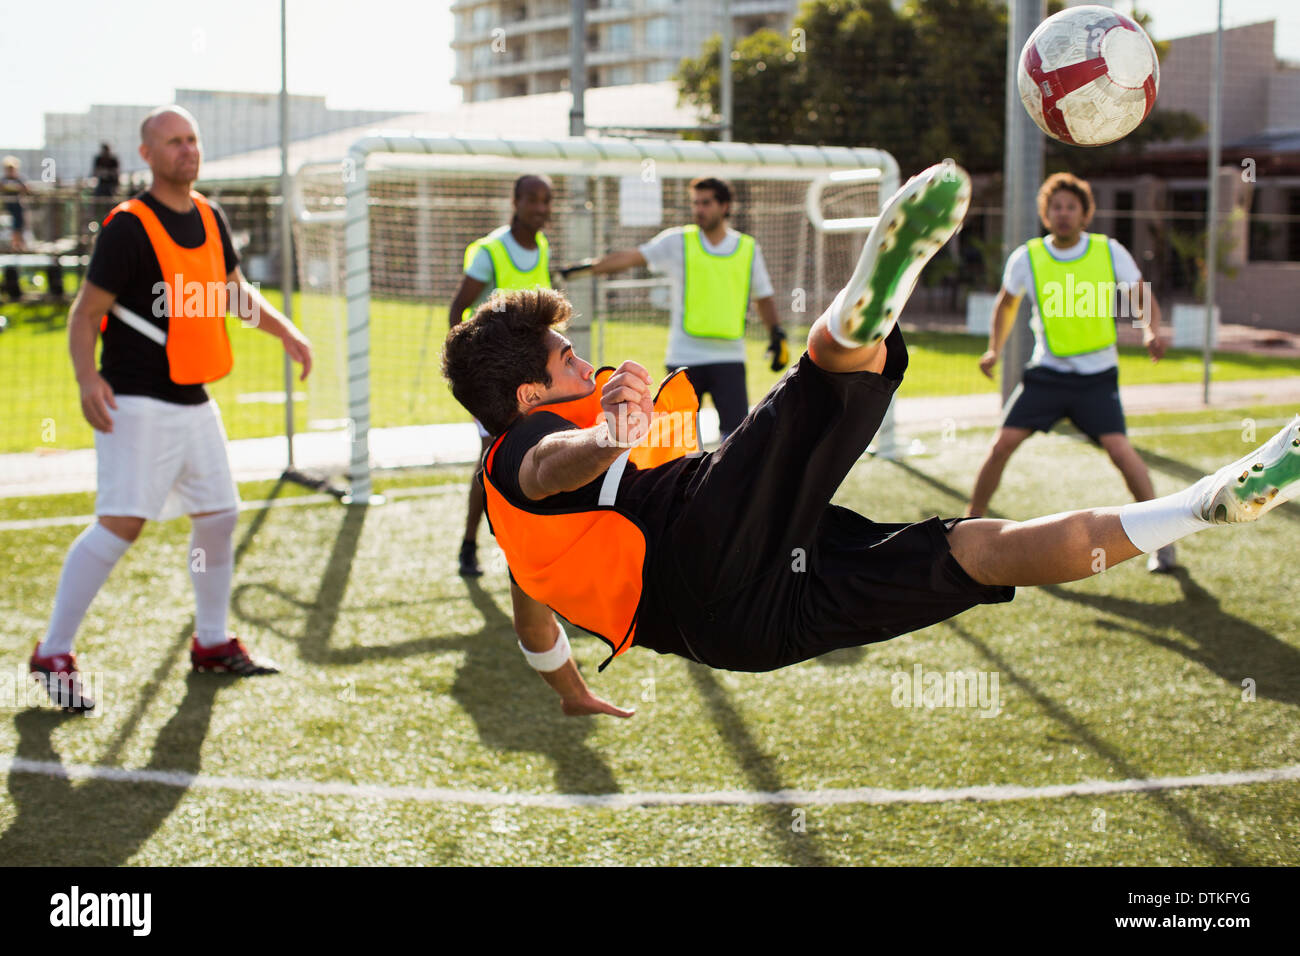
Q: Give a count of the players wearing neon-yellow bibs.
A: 3